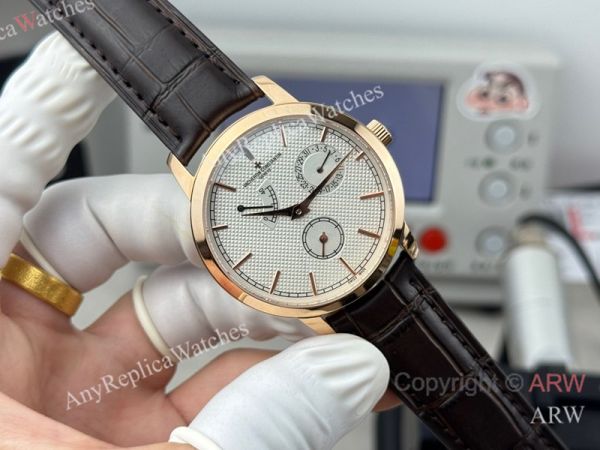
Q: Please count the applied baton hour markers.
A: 12